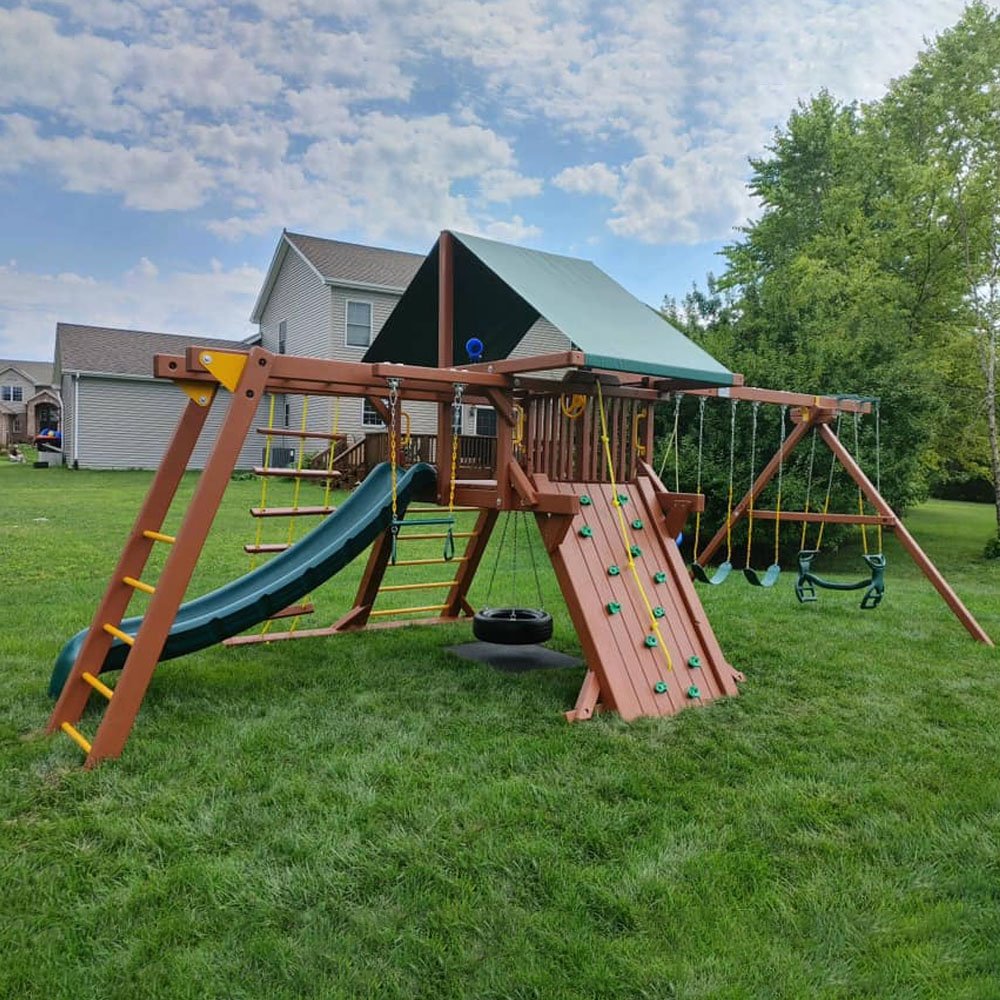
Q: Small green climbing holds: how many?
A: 13